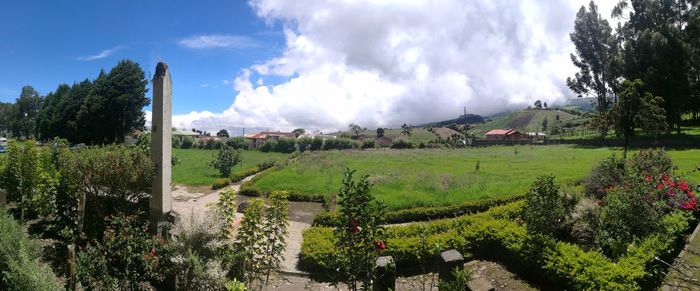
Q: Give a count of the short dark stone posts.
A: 2